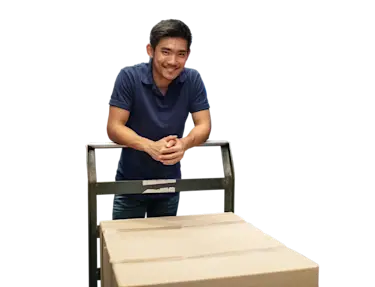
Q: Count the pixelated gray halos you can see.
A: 0